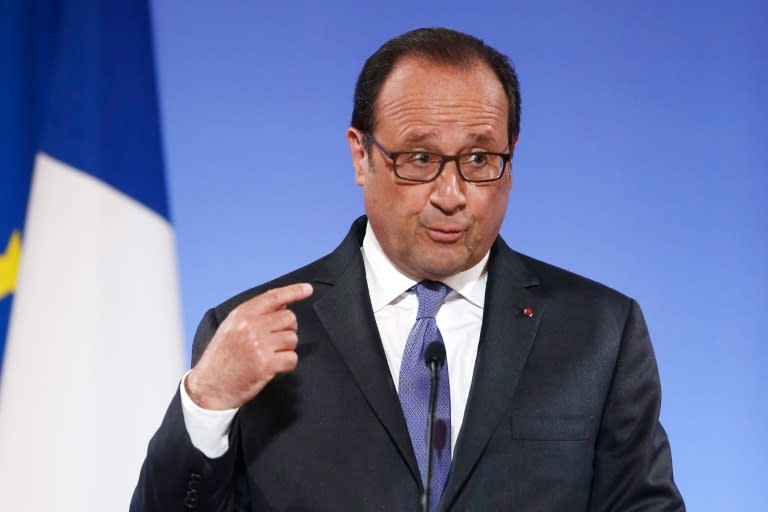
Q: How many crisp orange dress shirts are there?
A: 0